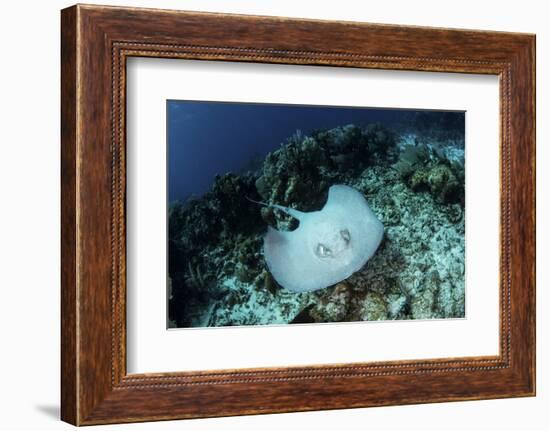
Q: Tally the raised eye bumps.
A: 2